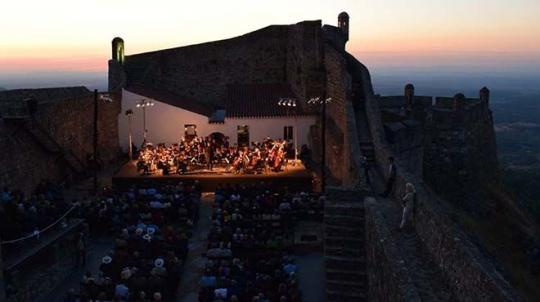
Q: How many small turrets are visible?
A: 5